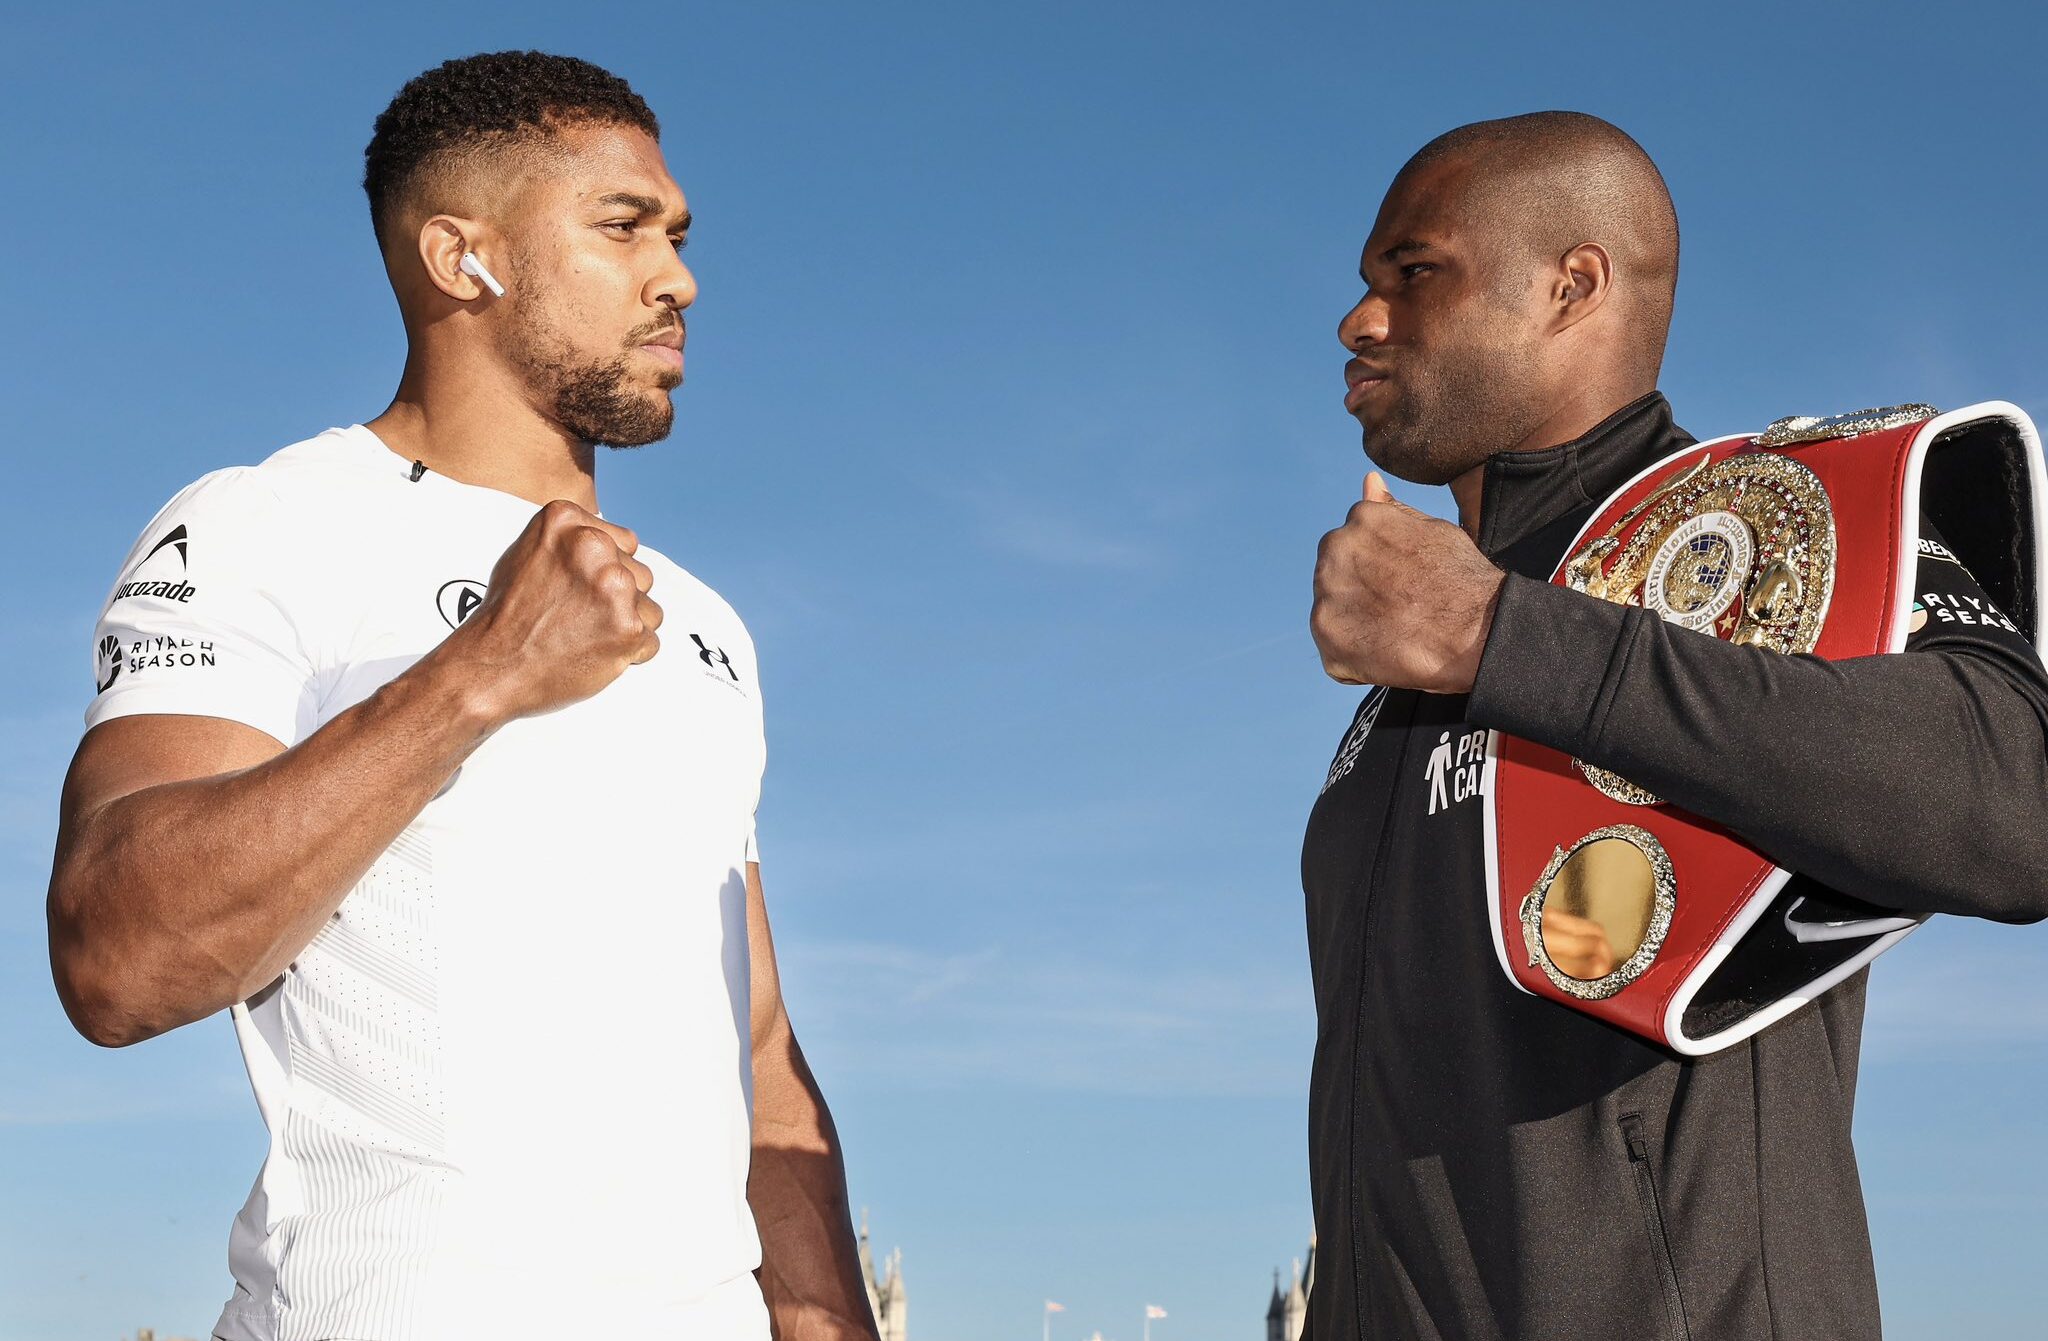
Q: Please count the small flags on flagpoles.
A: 2